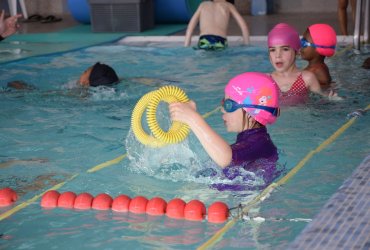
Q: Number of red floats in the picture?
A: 11